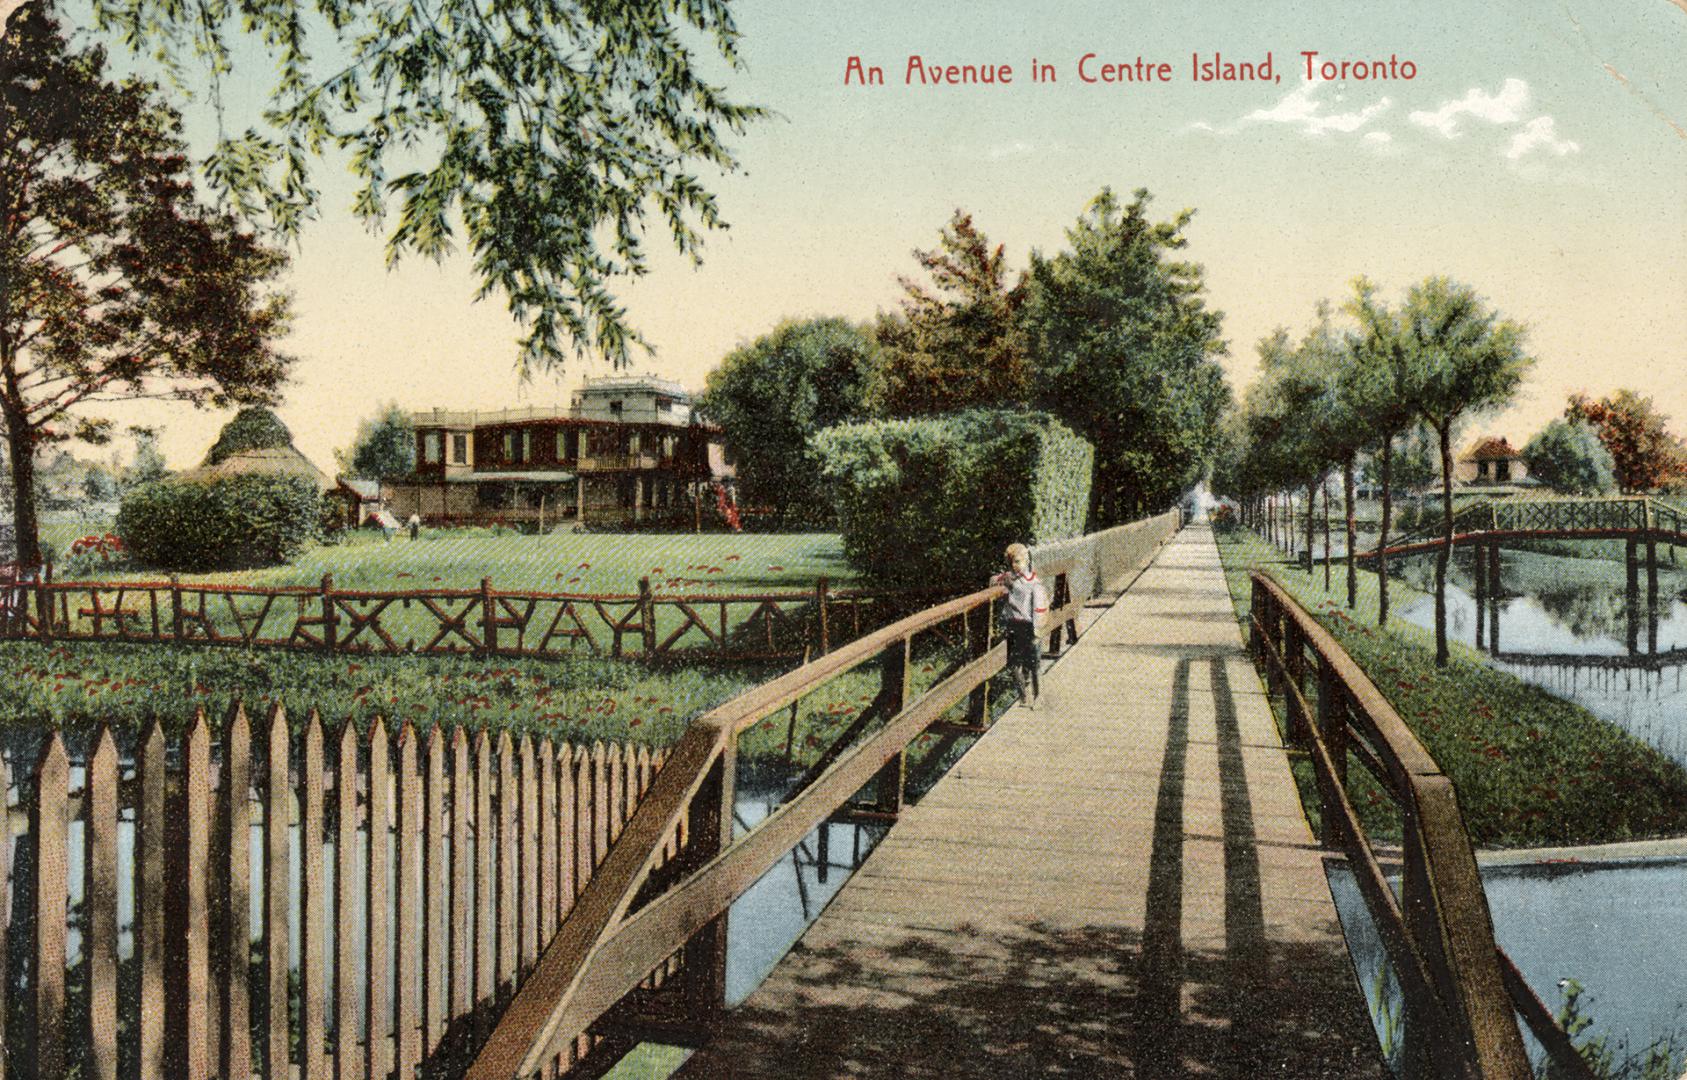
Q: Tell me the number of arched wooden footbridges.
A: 1